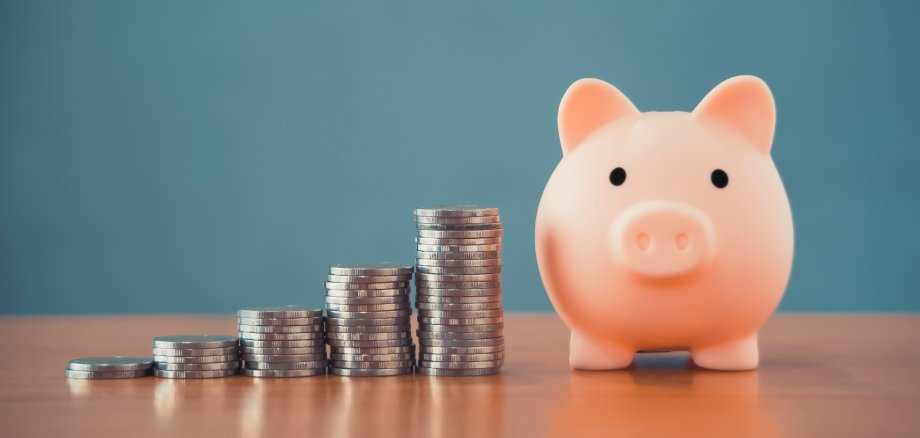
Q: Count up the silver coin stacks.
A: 5